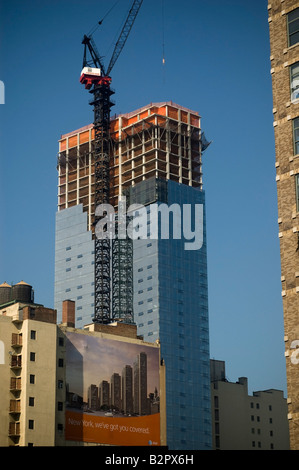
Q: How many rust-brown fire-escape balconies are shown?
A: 5